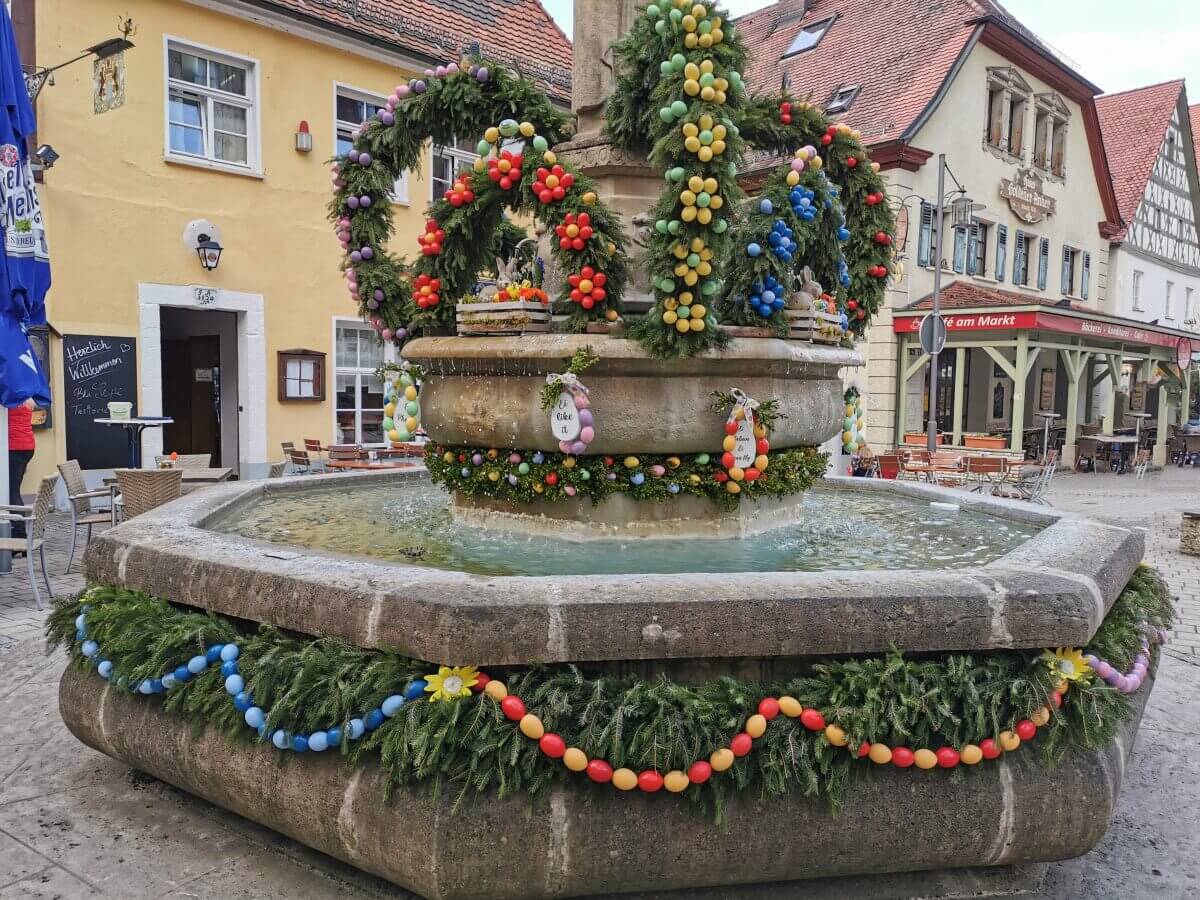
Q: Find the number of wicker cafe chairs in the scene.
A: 5